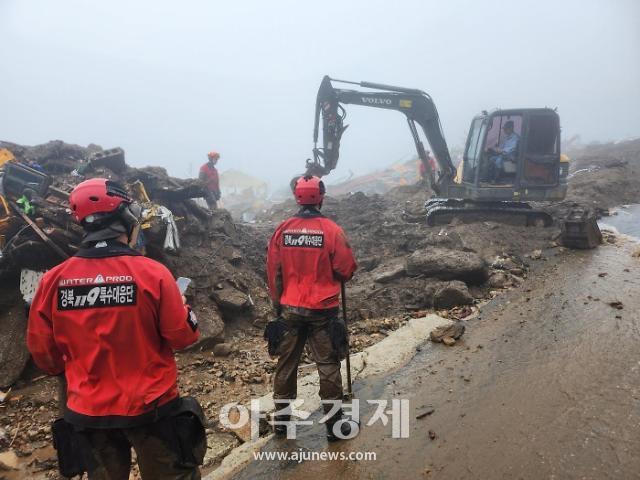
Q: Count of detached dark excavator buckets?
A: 1